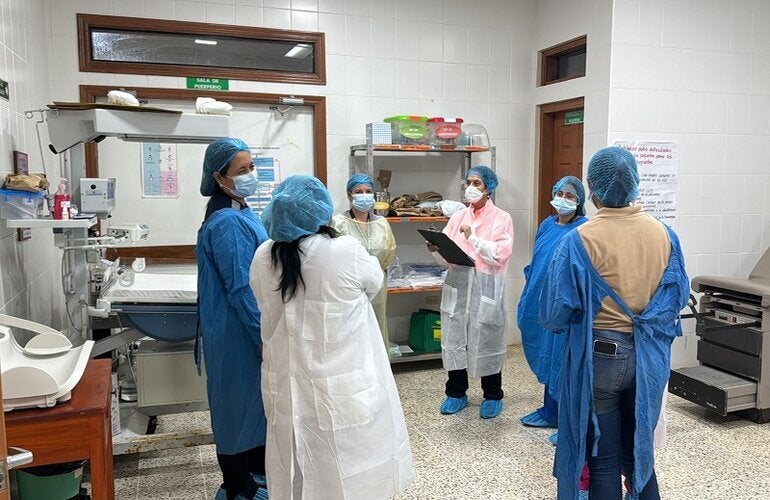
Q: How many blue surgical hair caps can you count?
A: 6